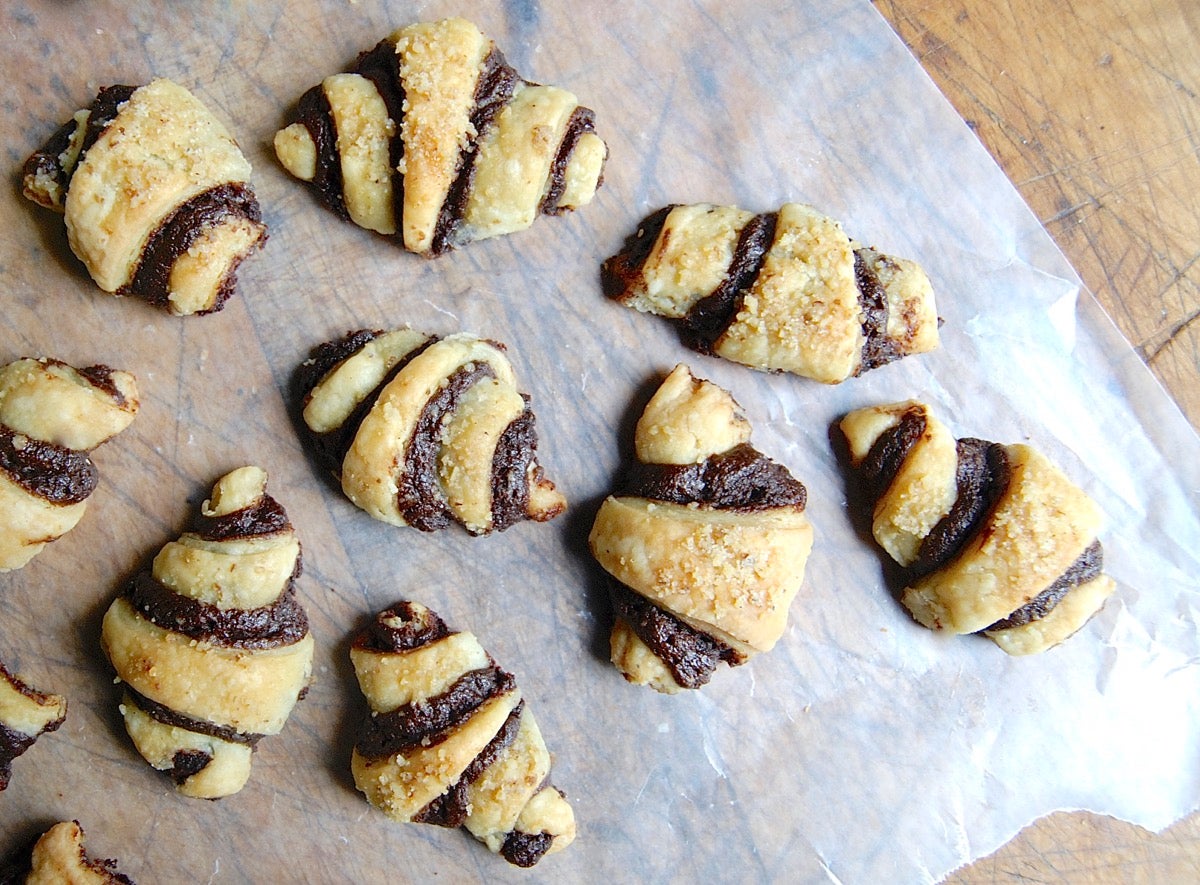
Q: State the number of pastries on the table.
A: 11